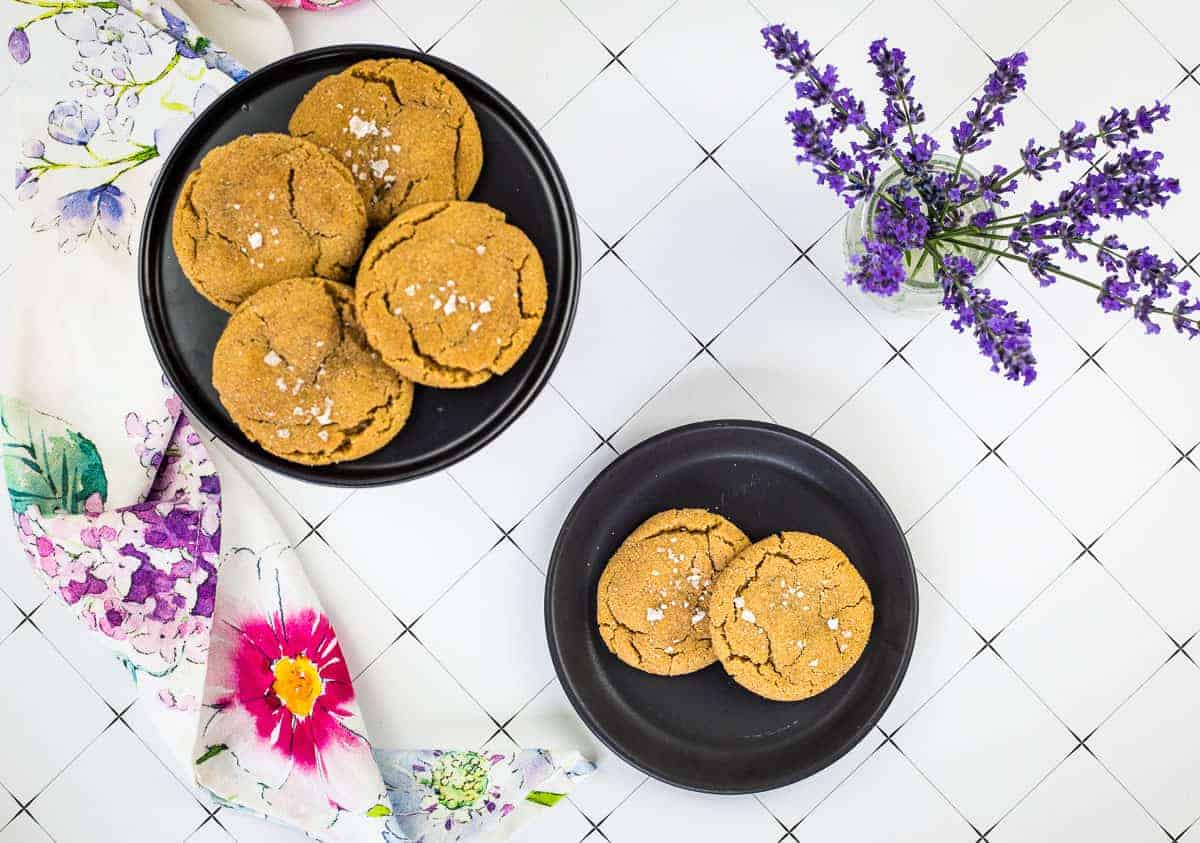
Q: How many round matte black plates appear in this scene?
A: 2